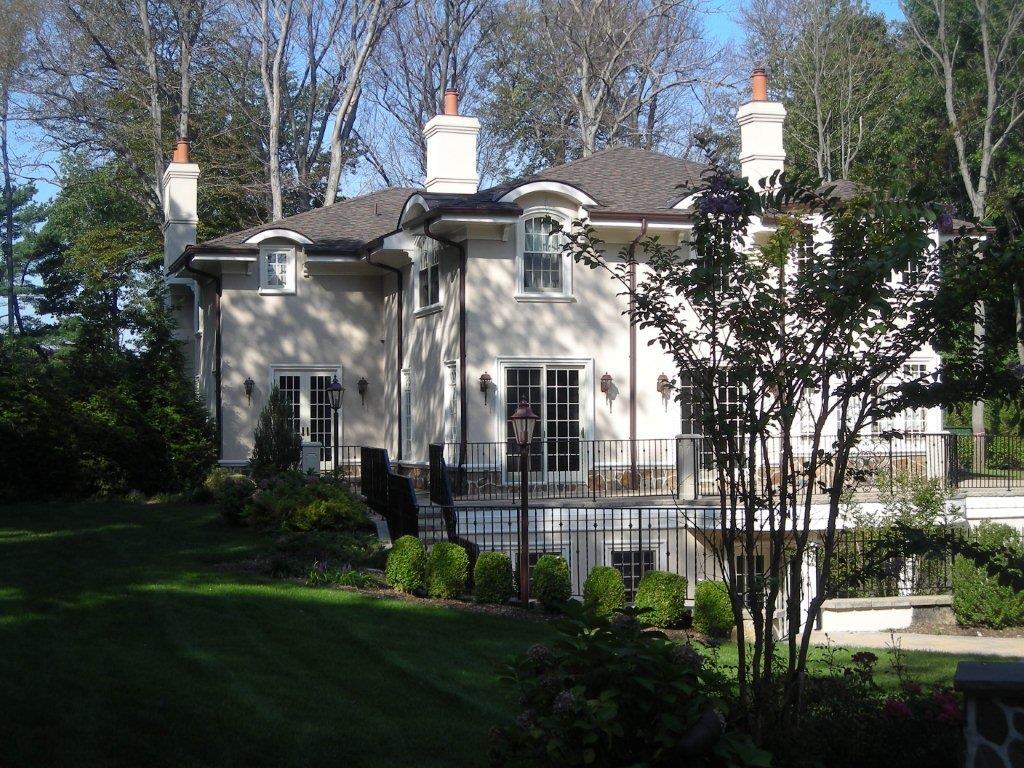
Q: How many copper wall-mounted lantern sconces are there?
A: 5